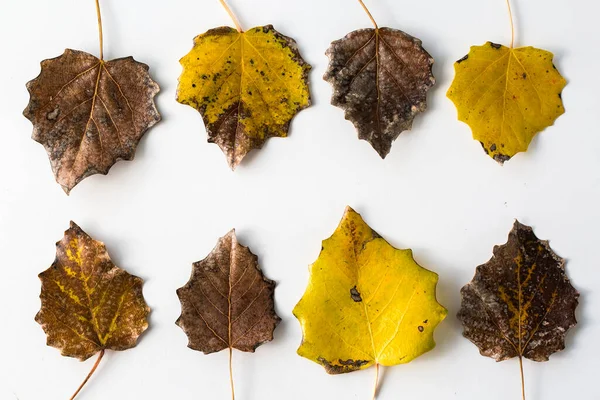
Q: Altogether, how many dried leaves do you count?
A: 8